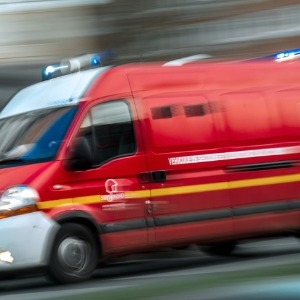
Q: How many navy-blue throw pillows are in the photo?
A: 0